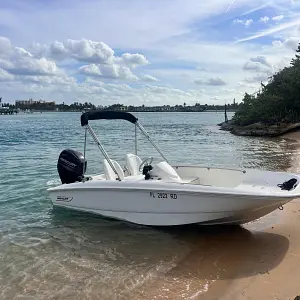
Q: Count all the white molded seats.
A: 2